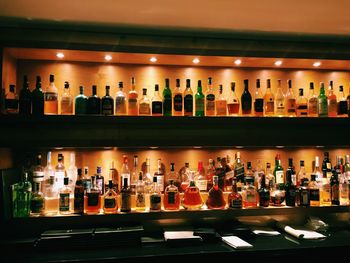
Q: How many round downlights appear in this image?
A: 7